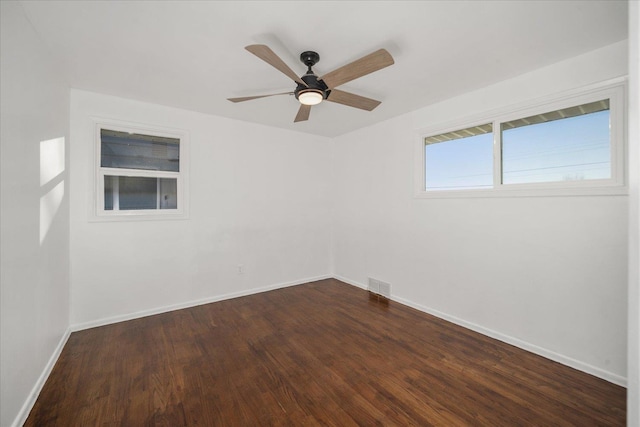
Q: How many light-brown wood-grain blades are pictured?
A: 5